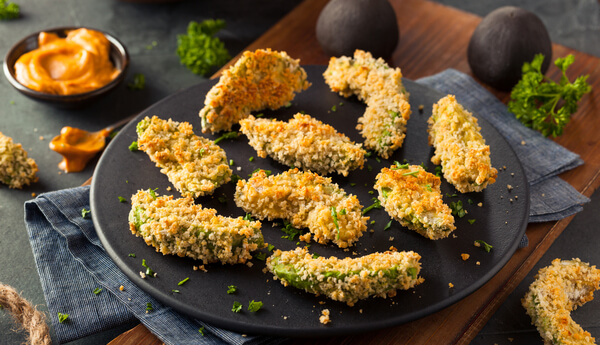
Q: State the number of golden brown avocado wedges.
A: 11